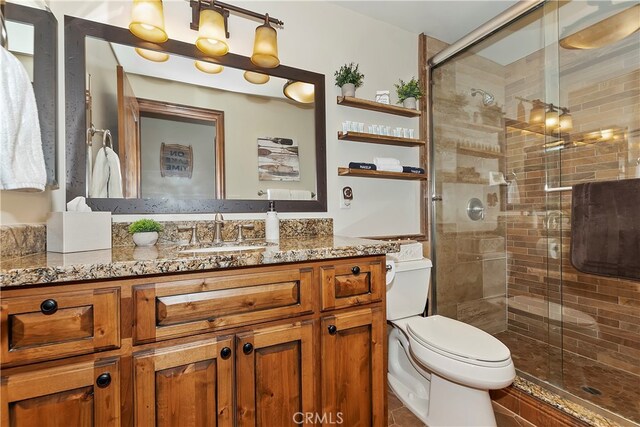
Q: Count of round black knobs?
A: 6